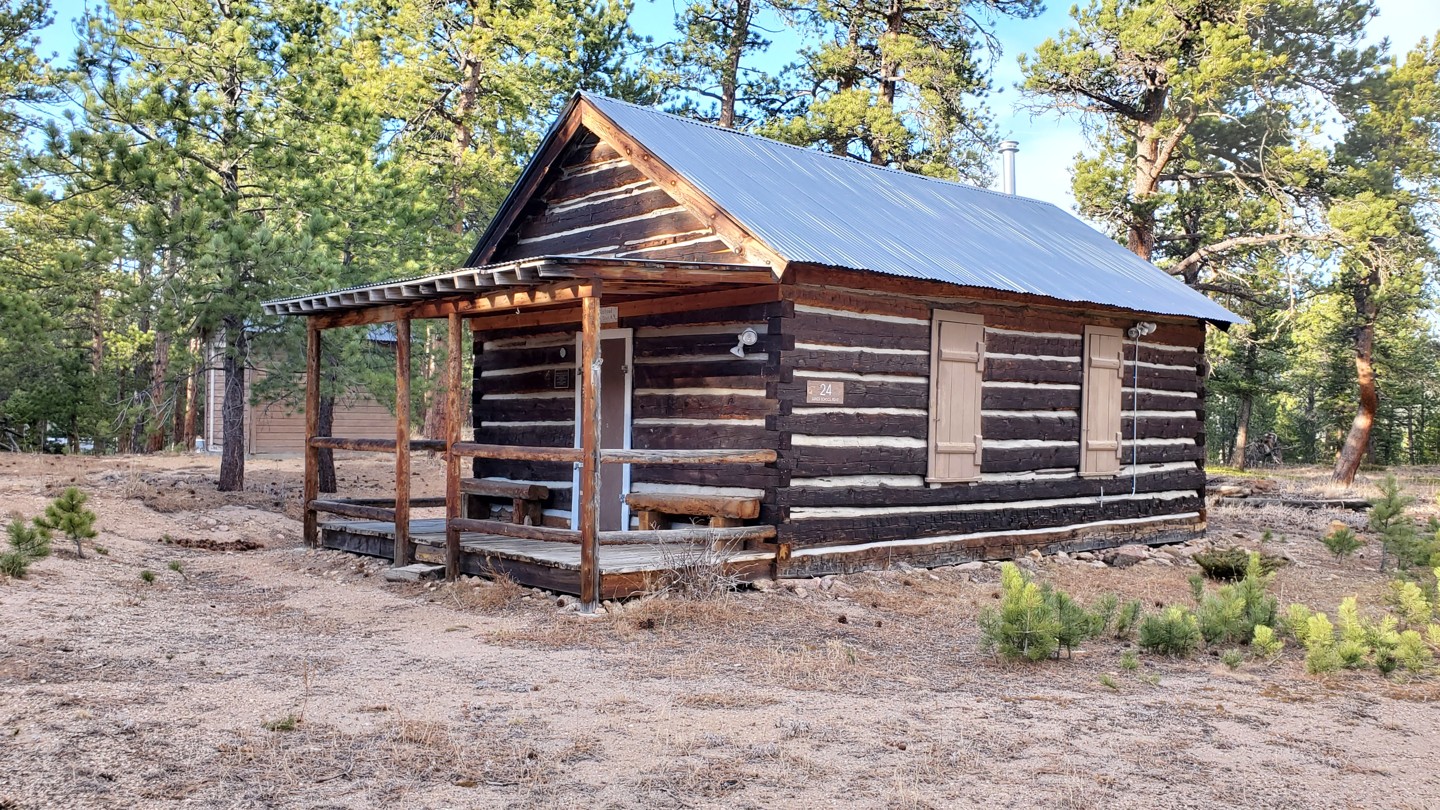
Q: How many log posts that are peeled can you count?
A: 4